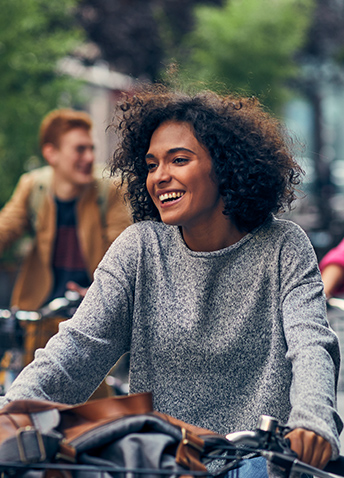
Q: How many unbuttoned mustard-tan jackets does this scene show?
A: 1